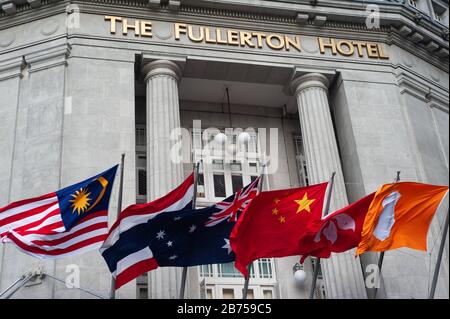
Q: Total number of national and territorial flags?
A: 5